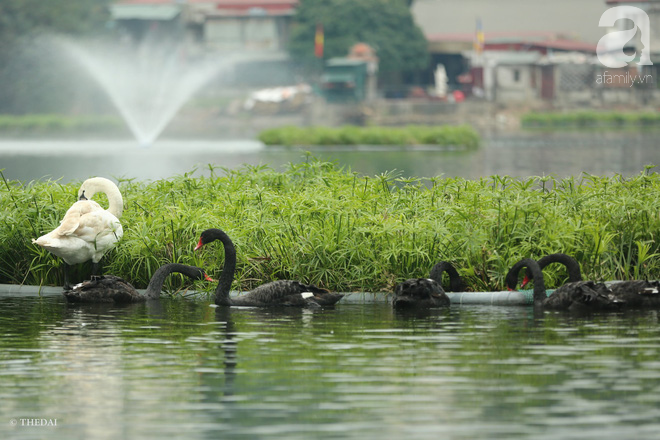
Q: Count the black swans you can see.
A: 5